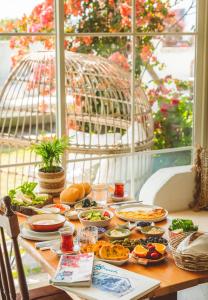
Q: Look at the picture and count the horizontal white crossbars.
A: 2